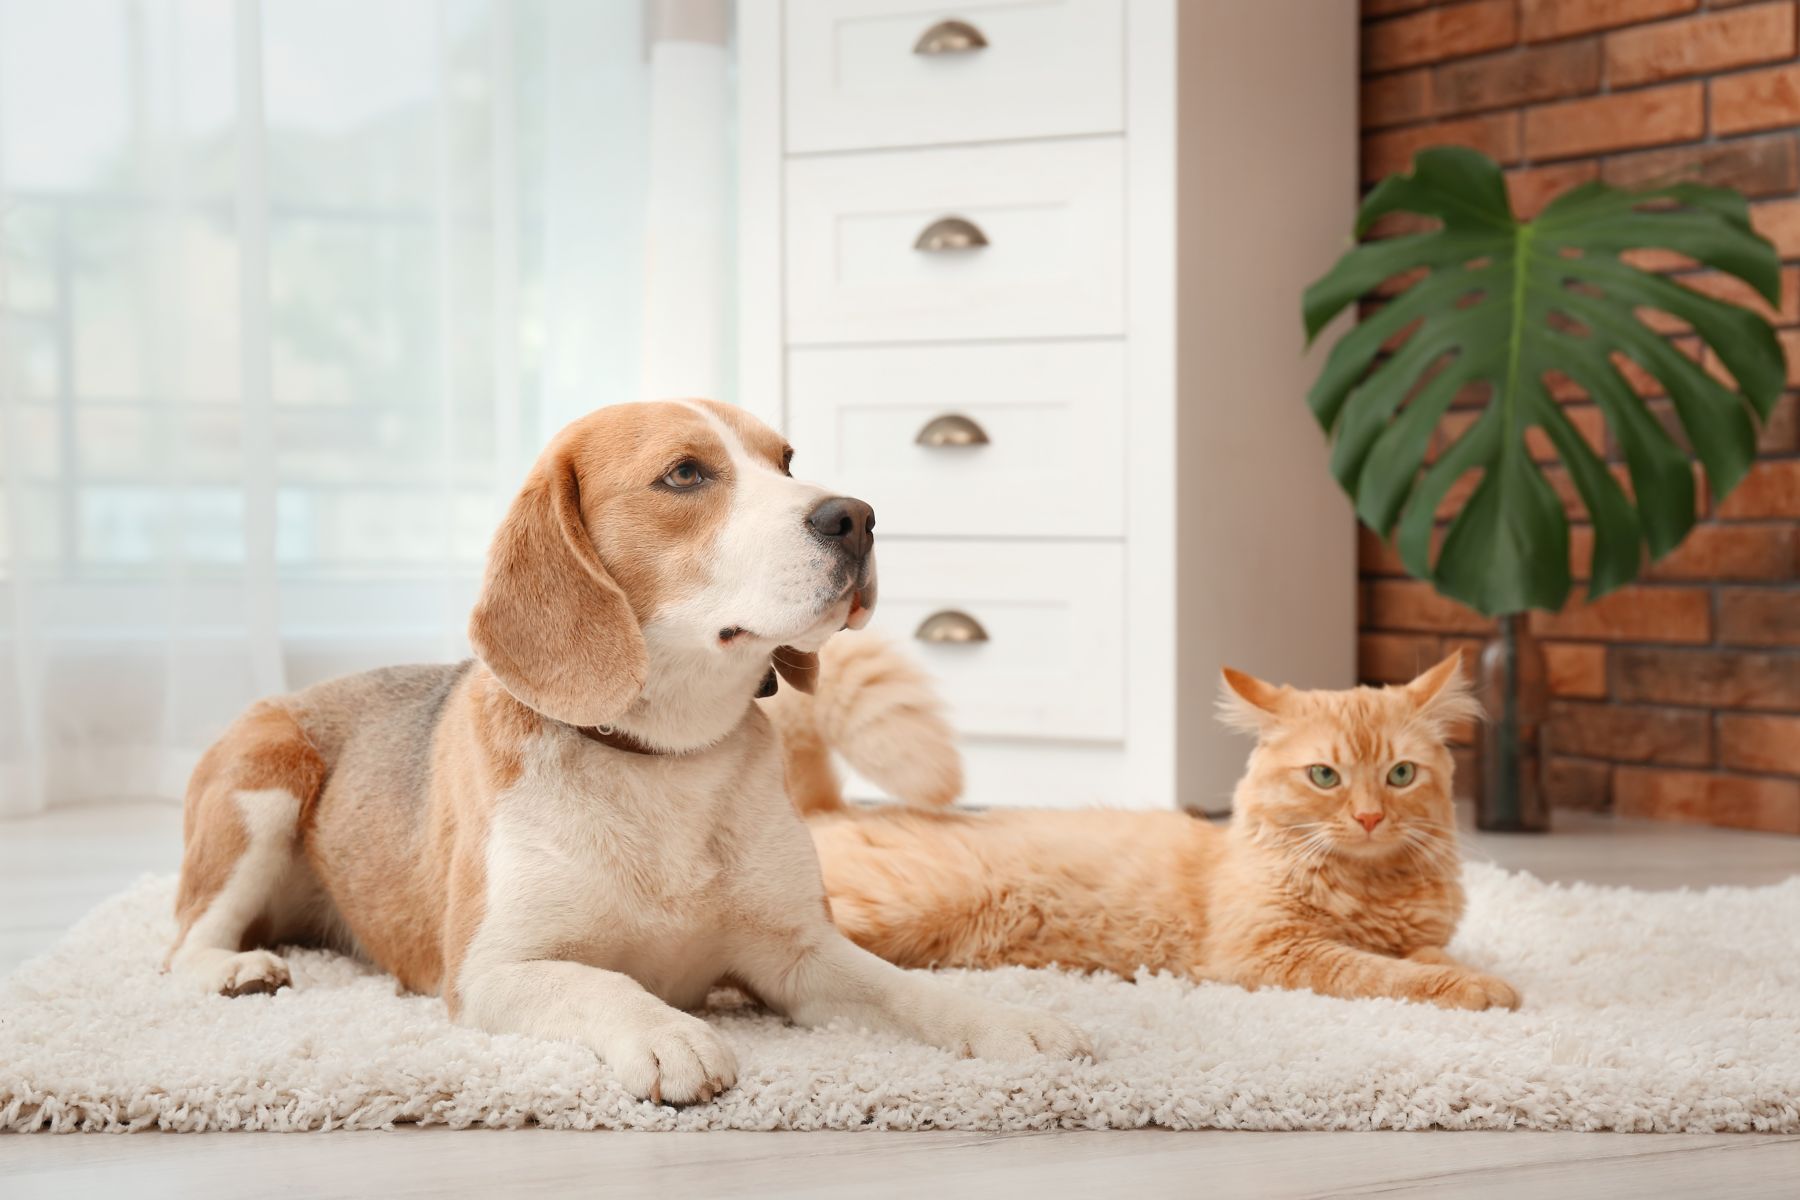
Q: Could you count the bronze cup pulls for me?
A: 4